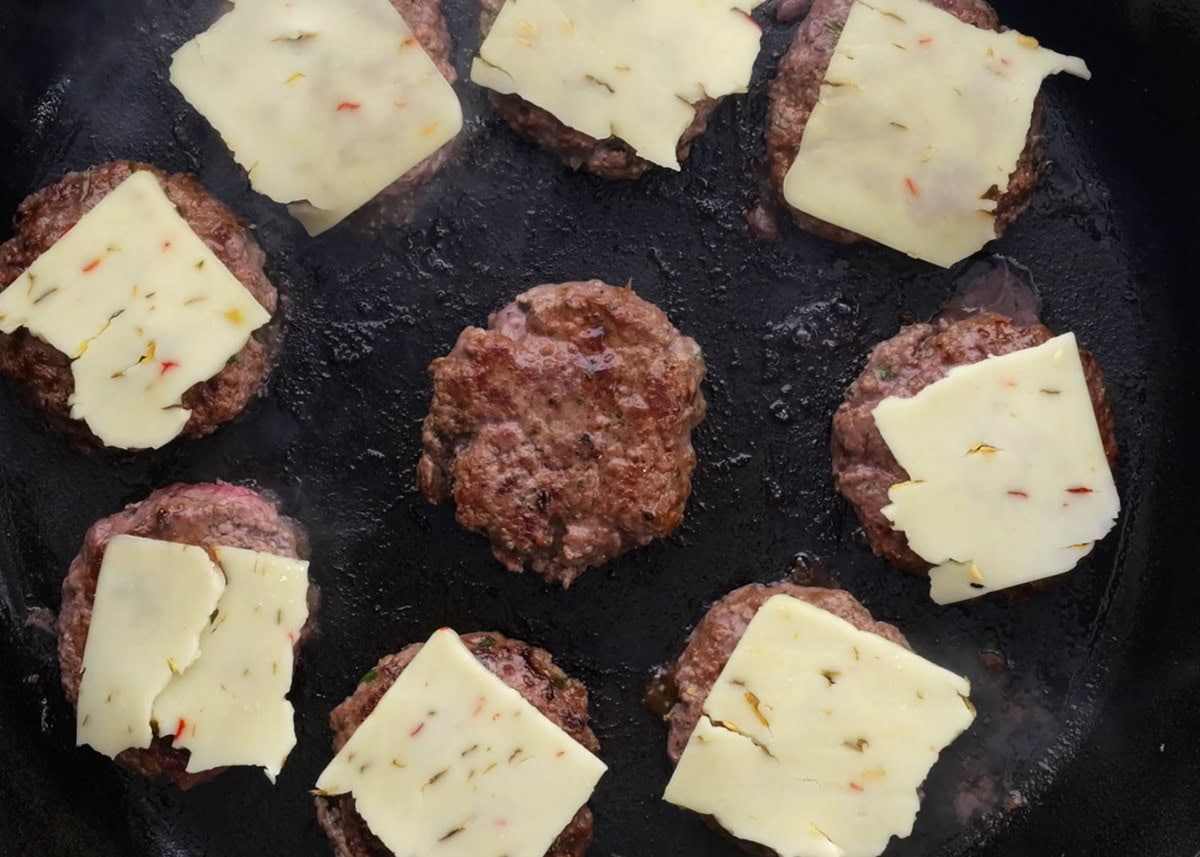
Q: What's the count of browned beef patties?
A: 9